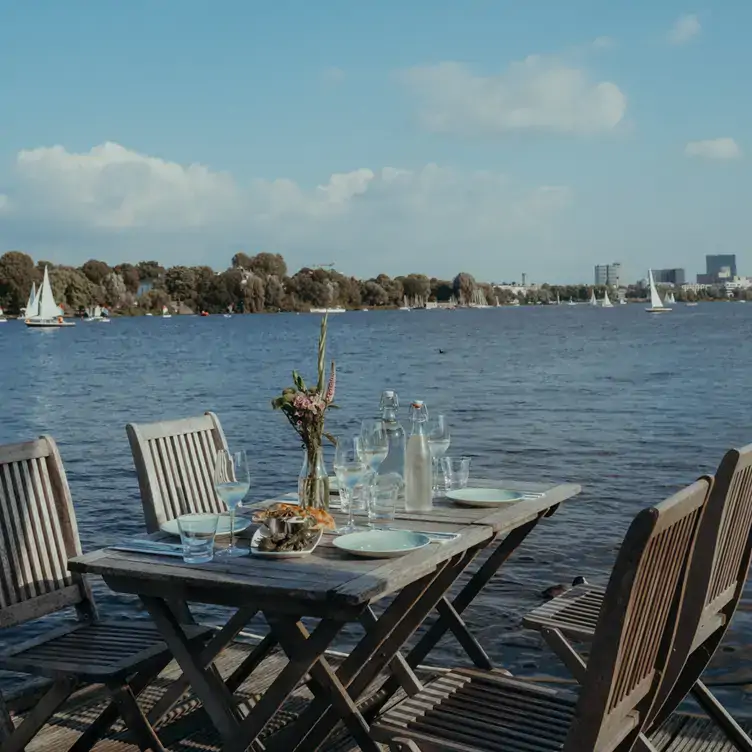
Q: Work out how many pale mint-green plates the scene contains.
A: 3